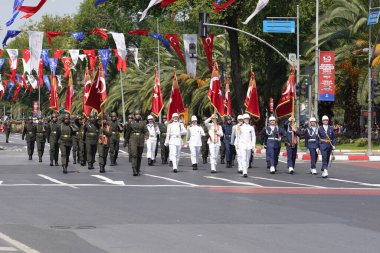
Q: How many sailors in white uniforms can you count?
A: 6